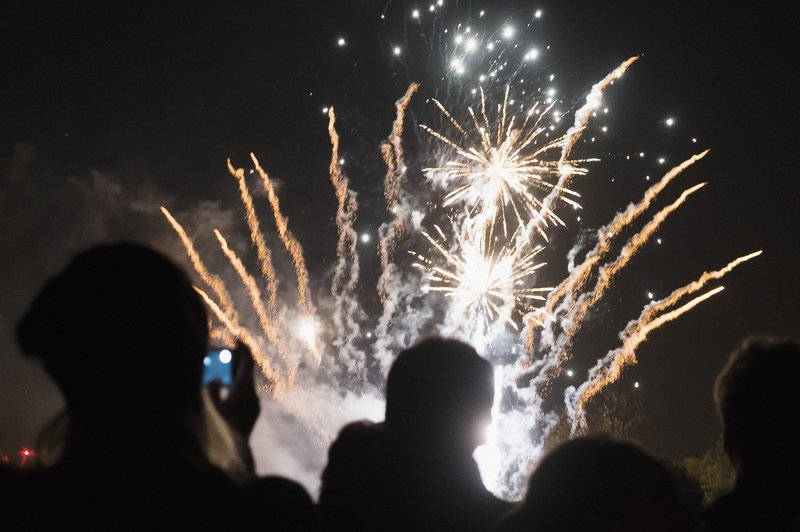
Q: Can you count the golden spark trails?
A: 12